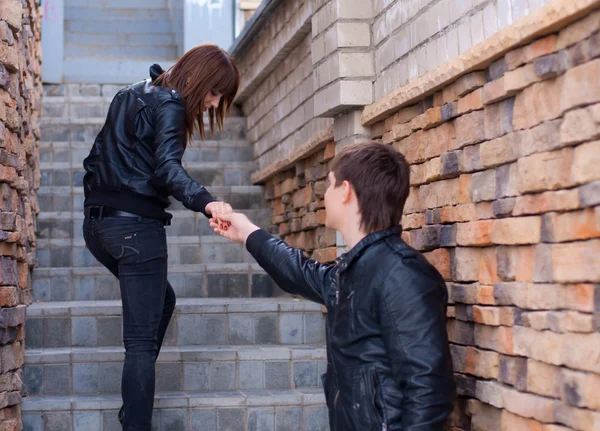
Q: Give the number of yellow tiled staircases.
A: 0